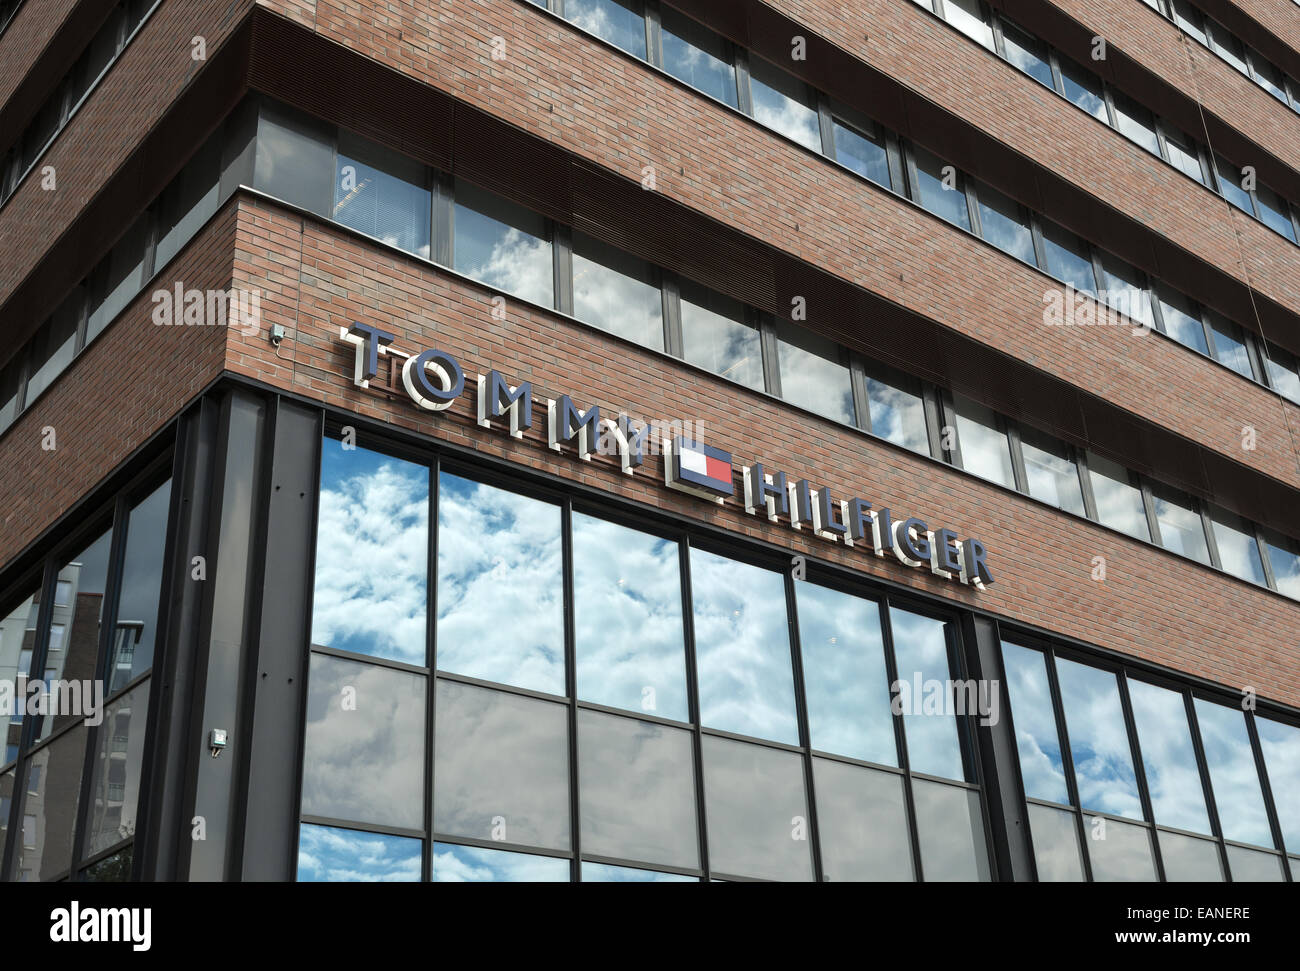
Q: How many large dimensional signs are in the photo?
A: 1